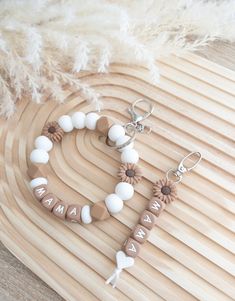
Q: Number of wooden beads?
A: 3